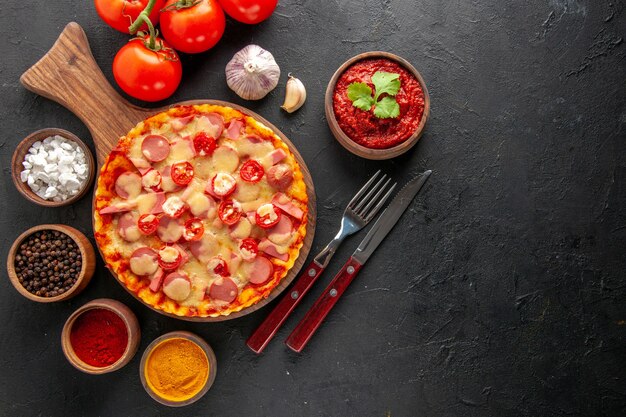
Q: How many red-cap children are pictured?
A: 0